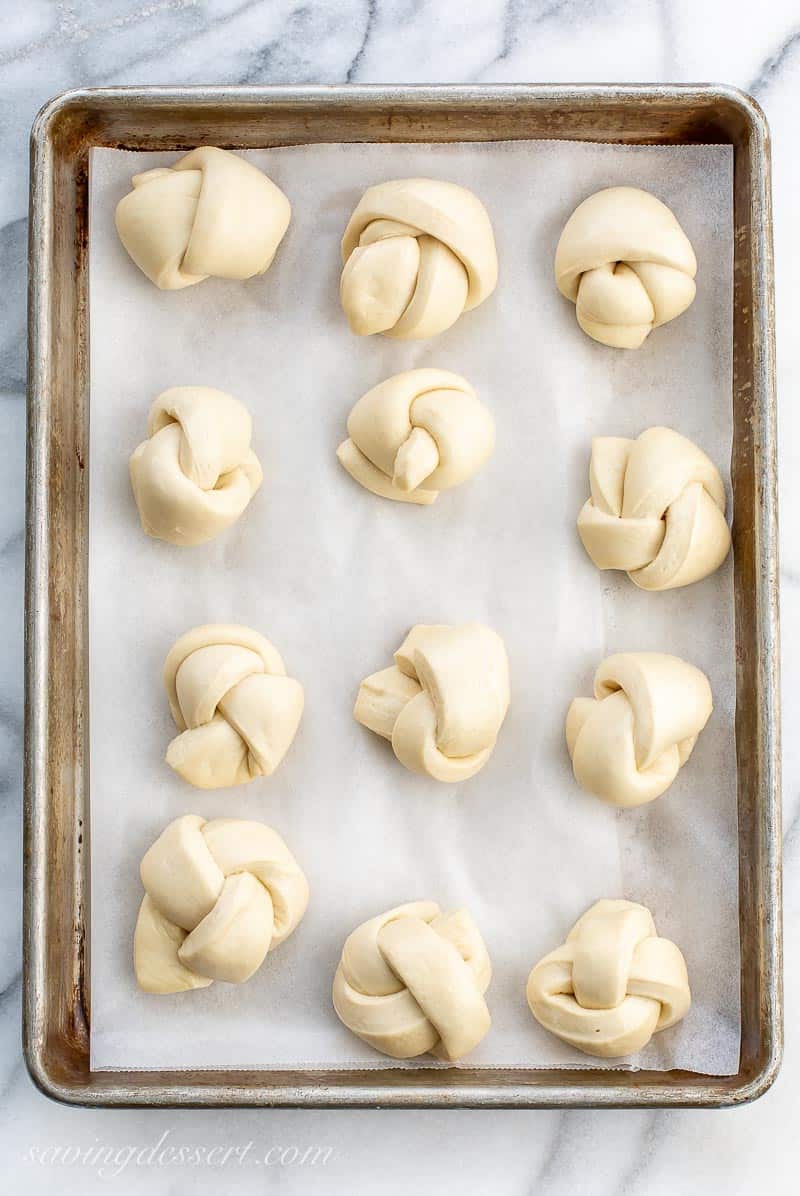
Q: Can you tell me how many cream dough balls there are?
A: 12